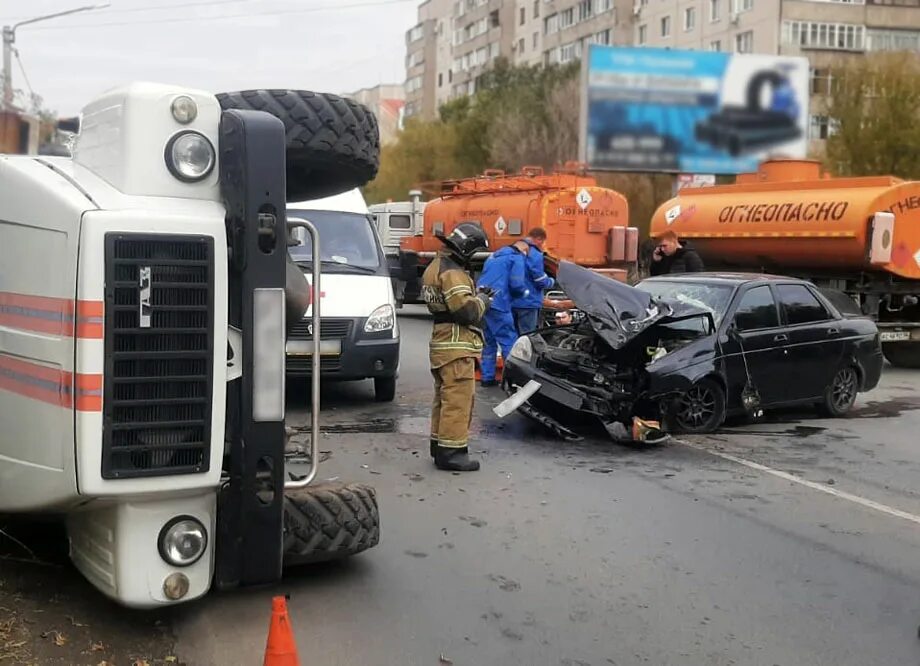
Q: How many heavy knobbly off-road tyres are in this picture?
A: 2